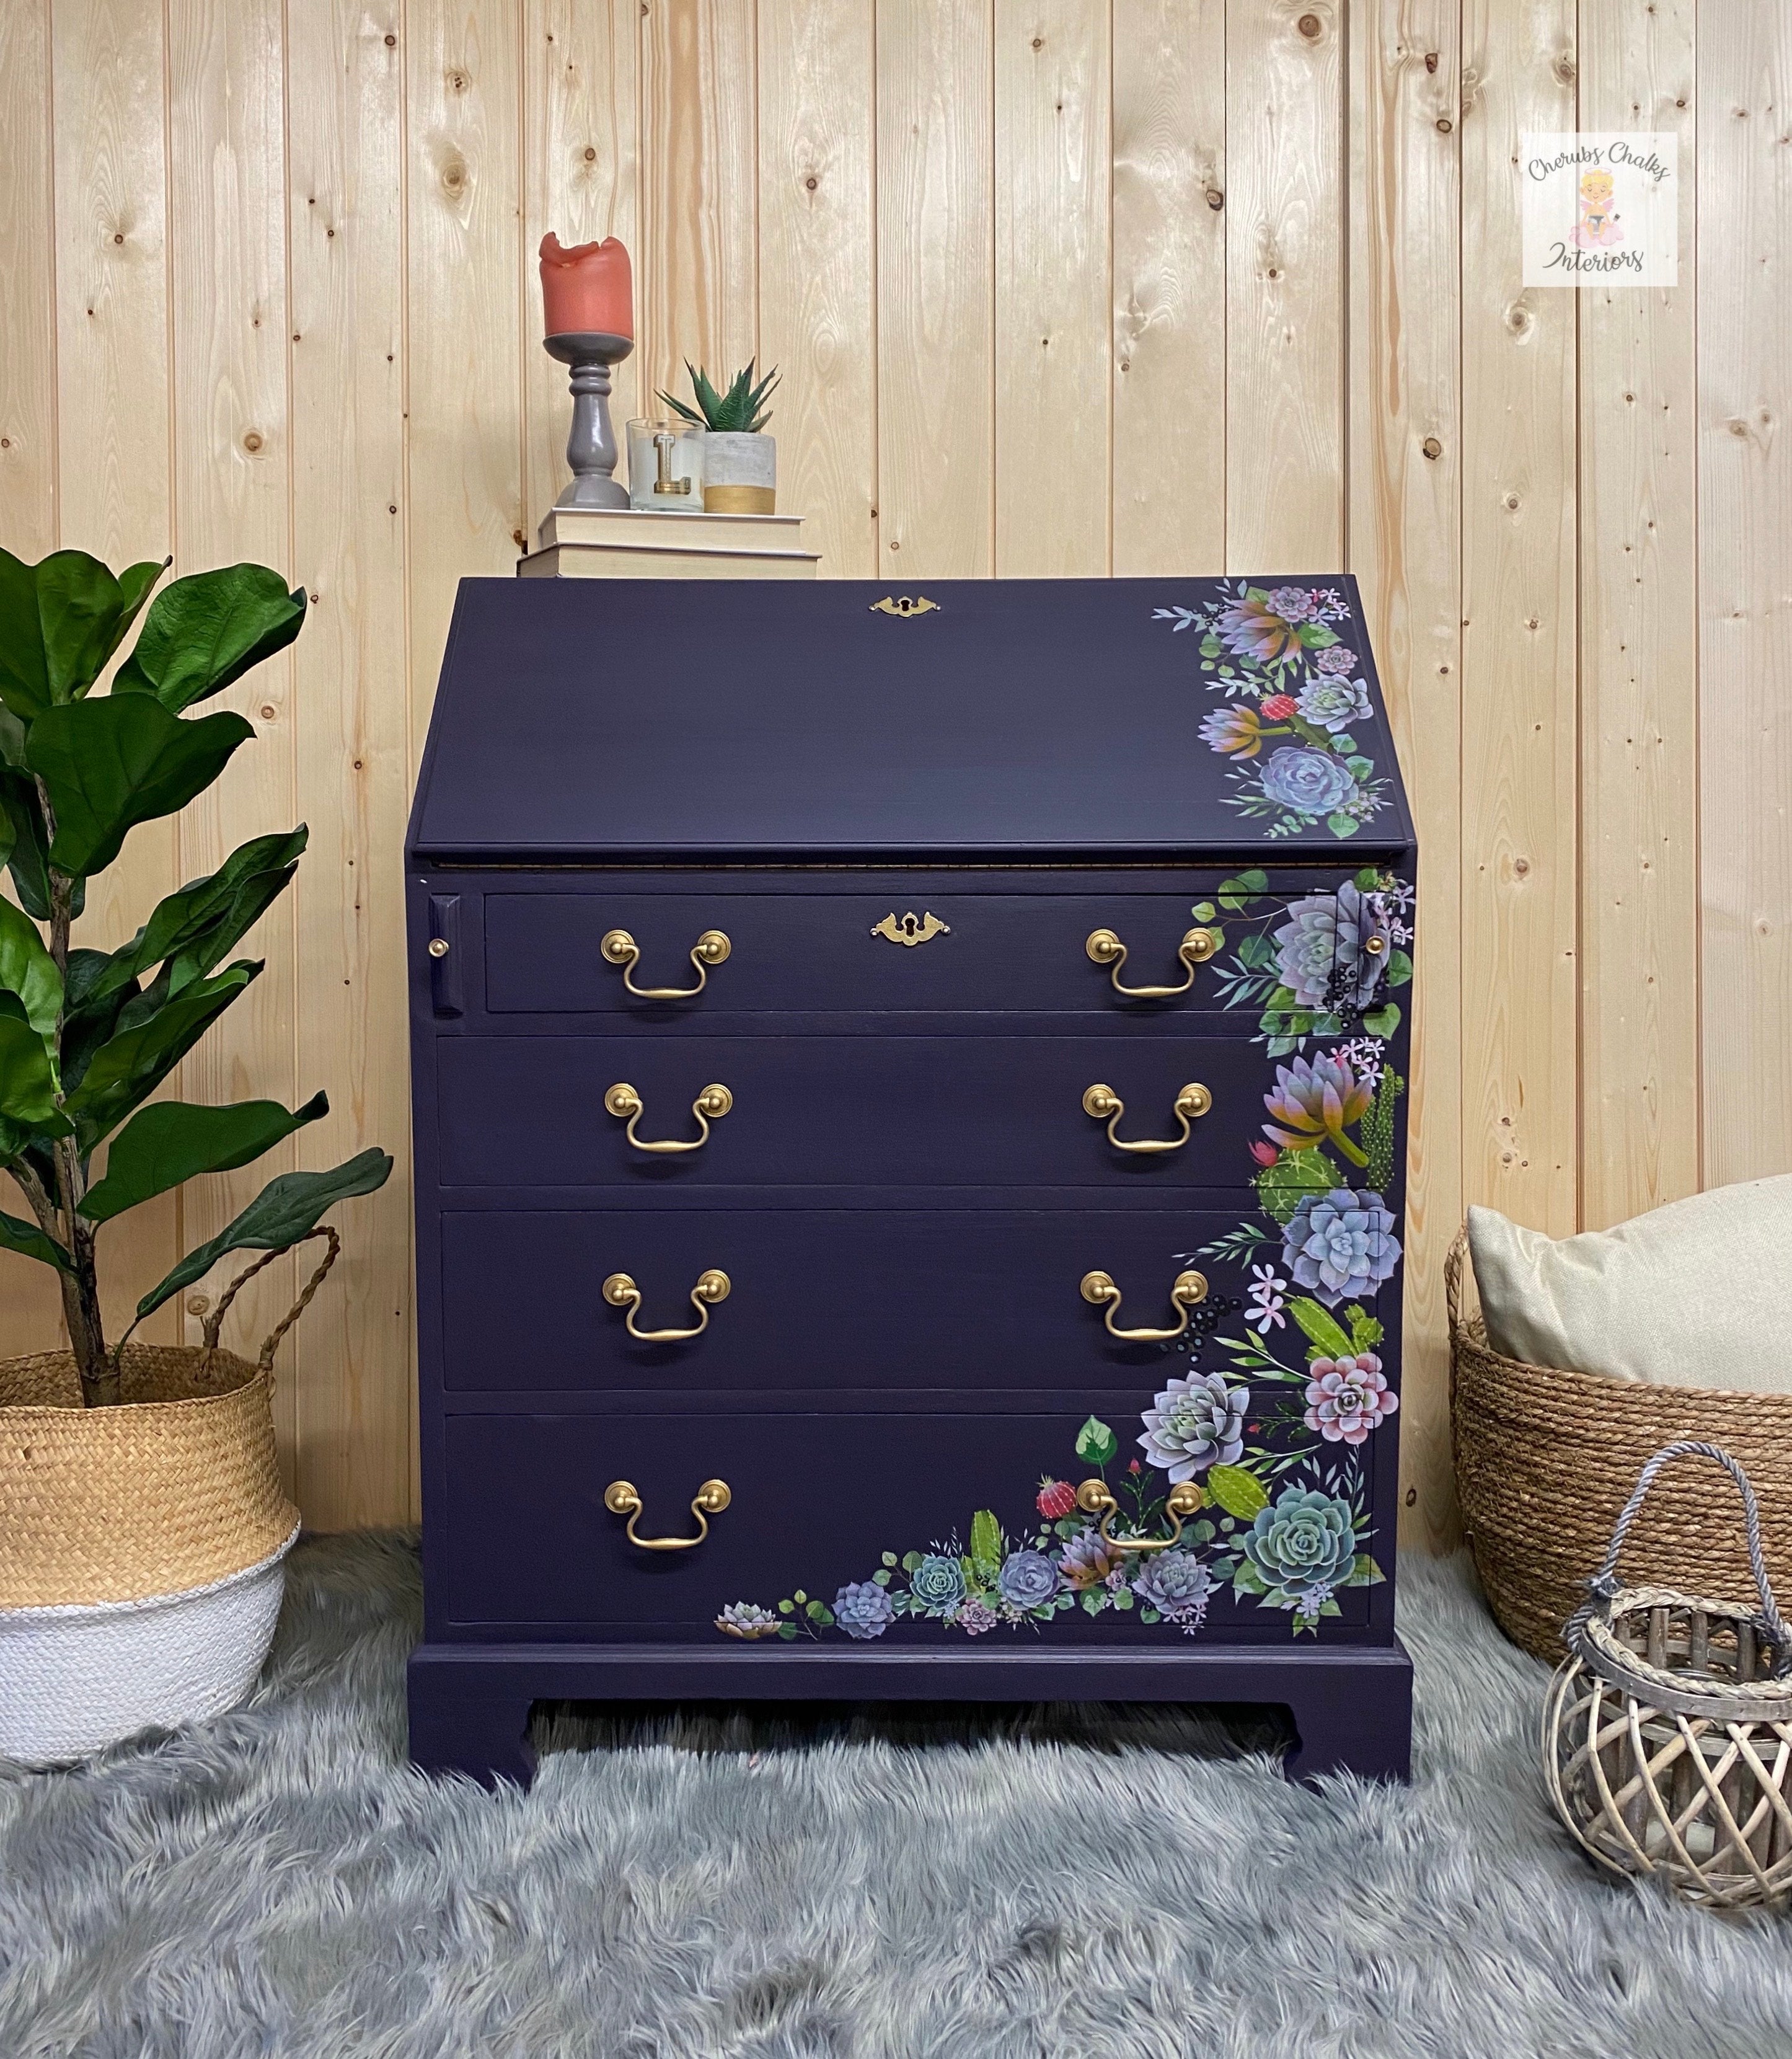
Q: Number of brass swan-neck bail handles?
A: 8